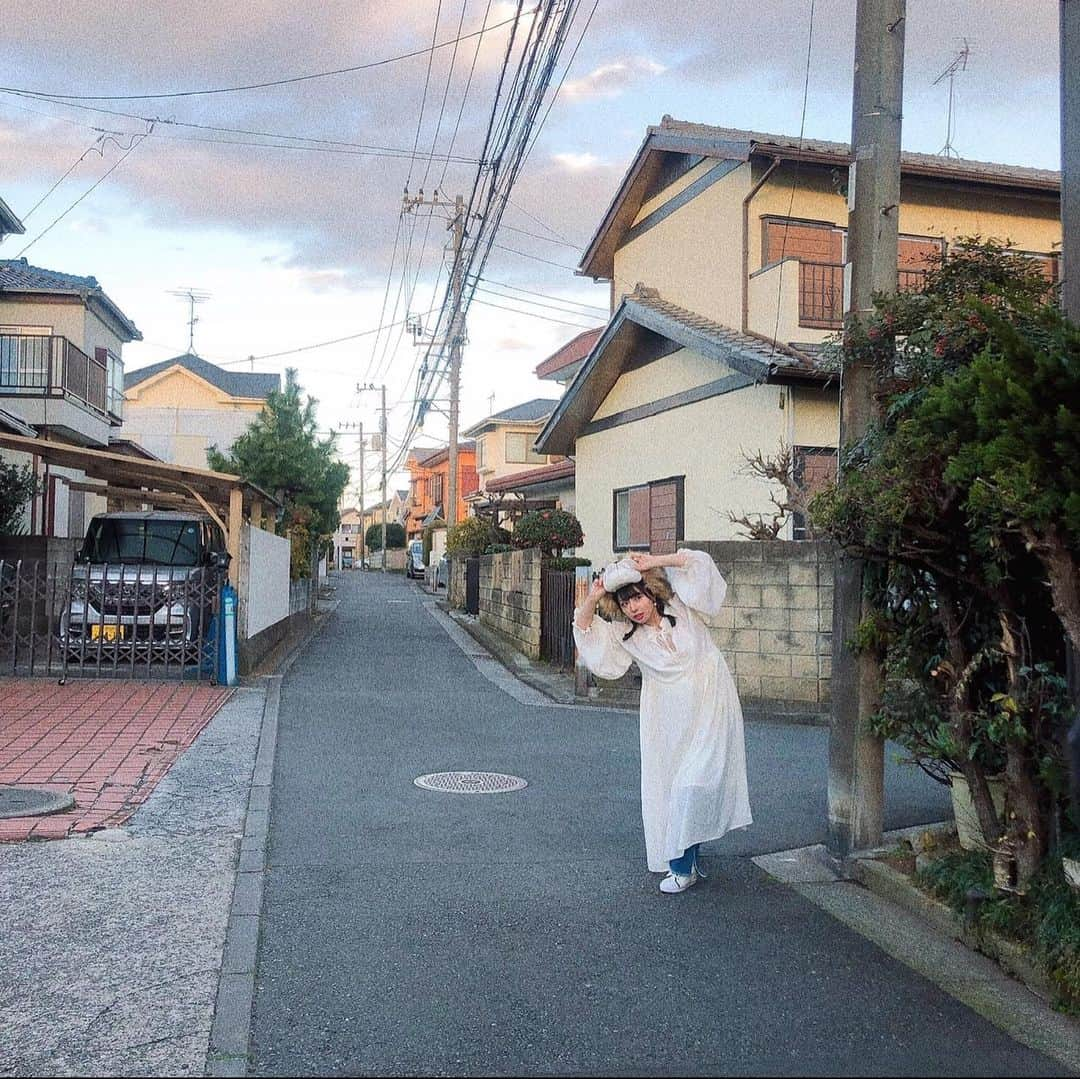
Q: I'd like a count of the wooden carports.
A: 1